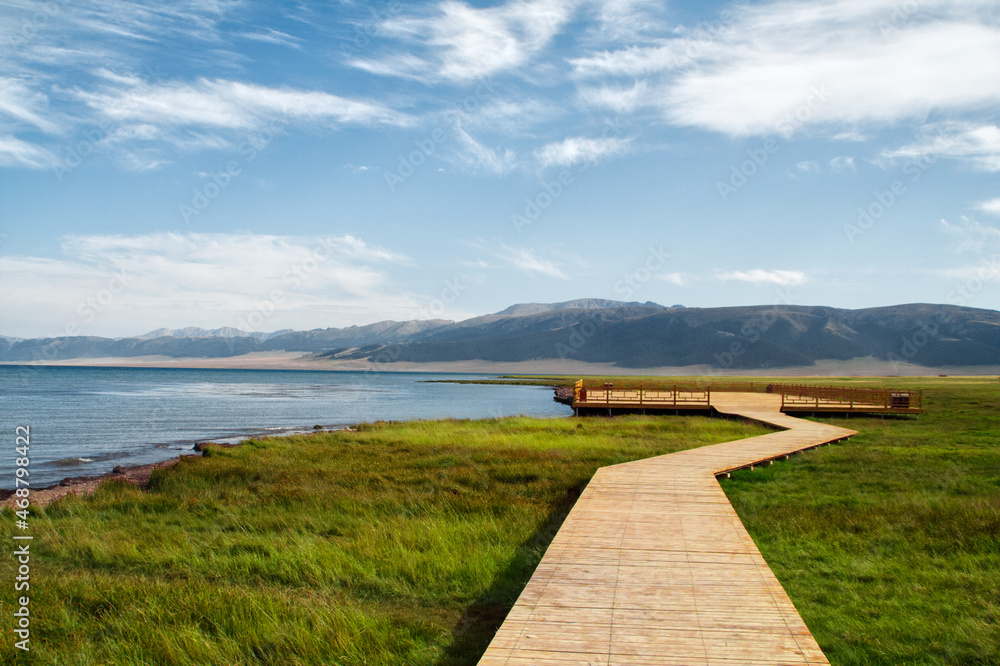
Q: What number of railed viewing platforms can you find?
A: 2